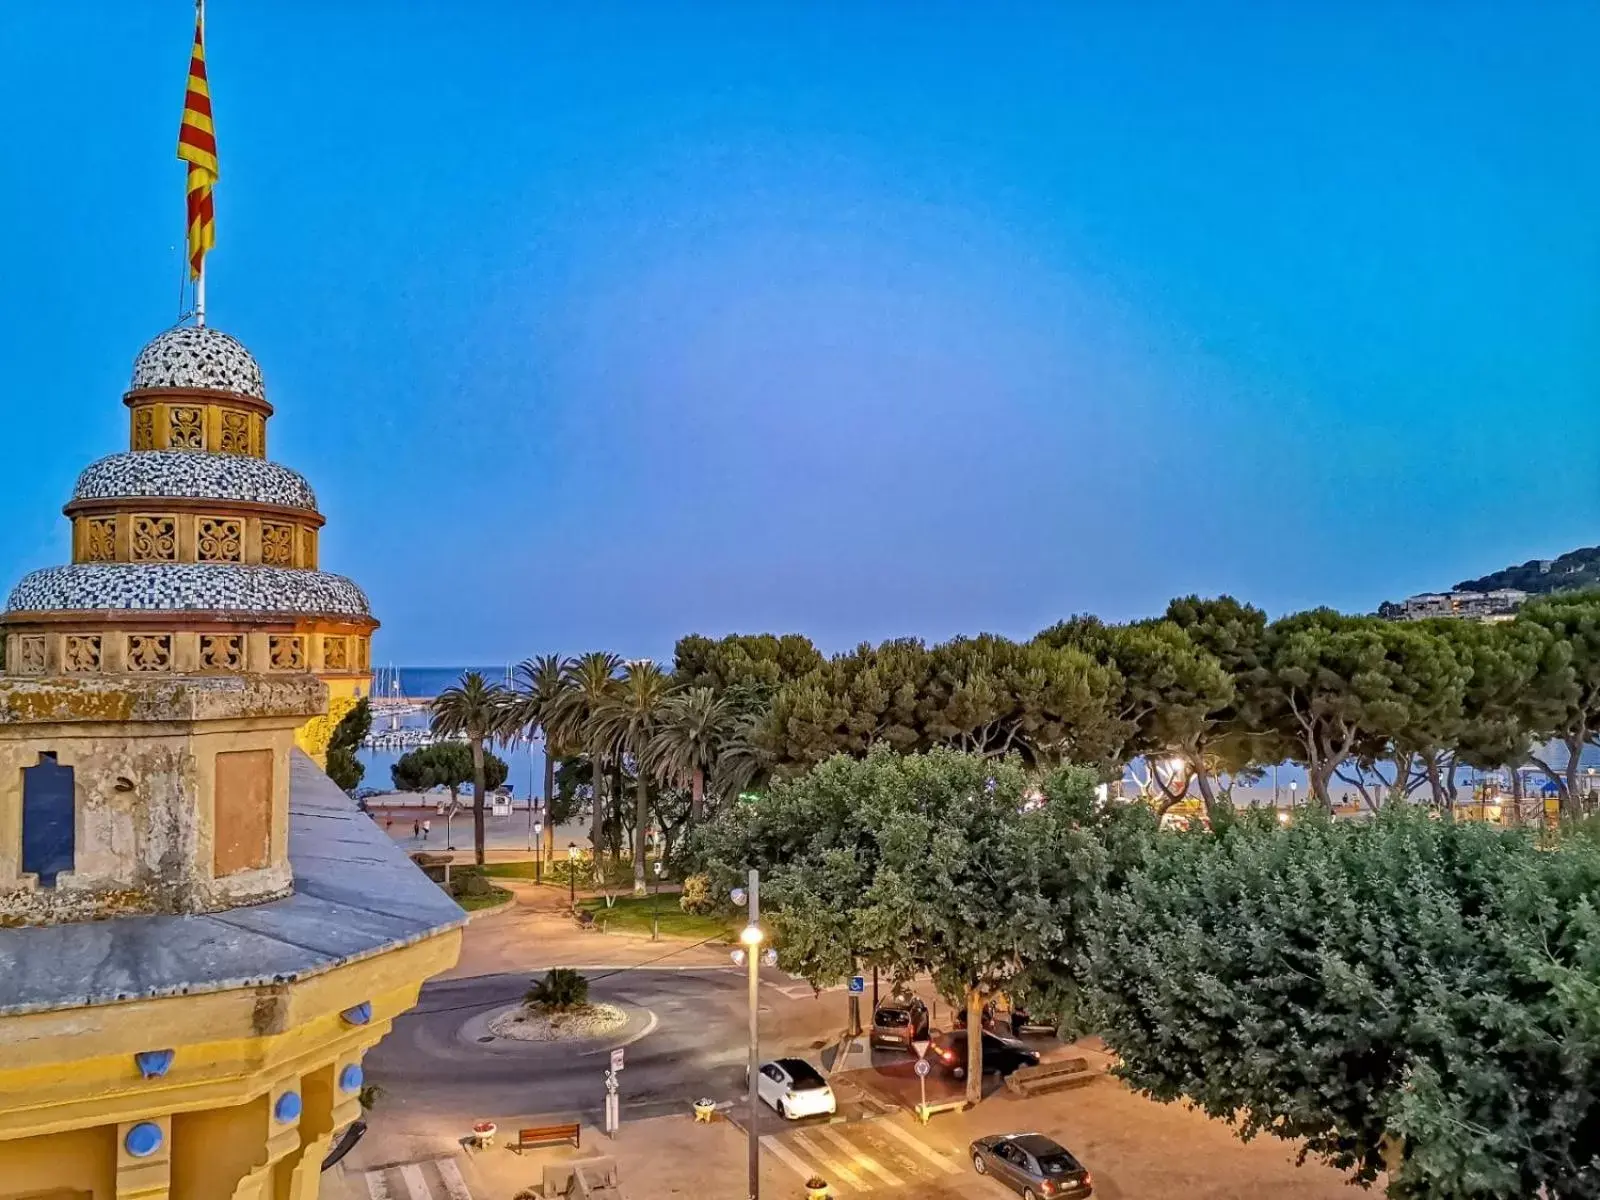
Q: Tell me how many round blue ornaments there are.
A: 3